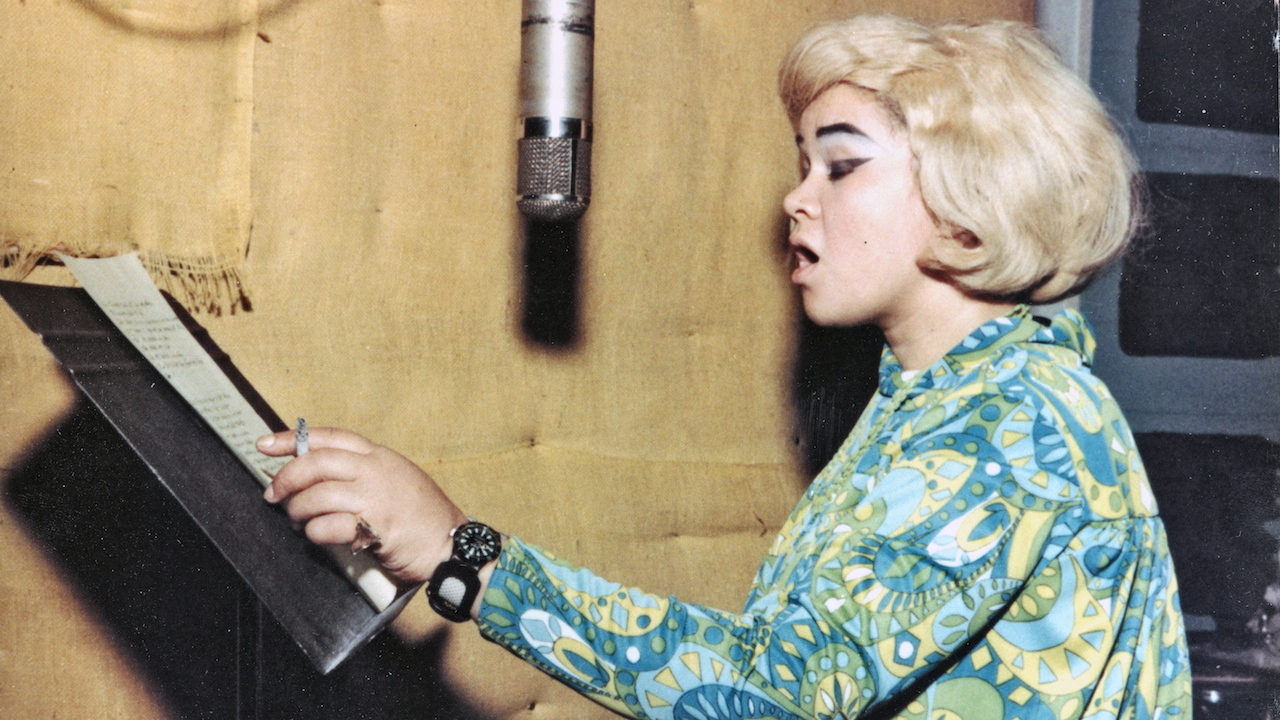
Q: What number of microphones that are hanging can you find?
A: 1